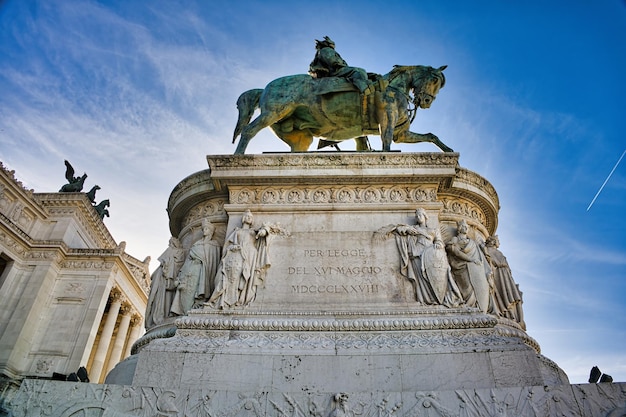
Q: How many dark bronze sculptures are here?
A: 2